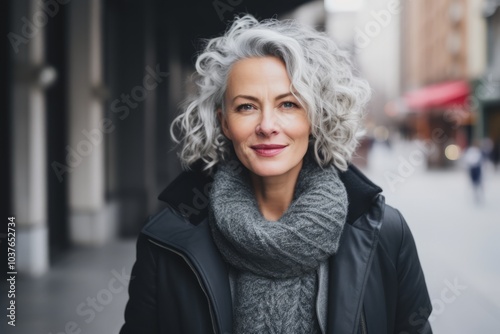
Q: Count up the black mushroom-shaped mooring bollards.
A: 0